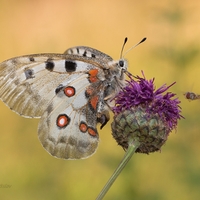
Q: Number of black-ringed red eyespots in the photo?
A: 4